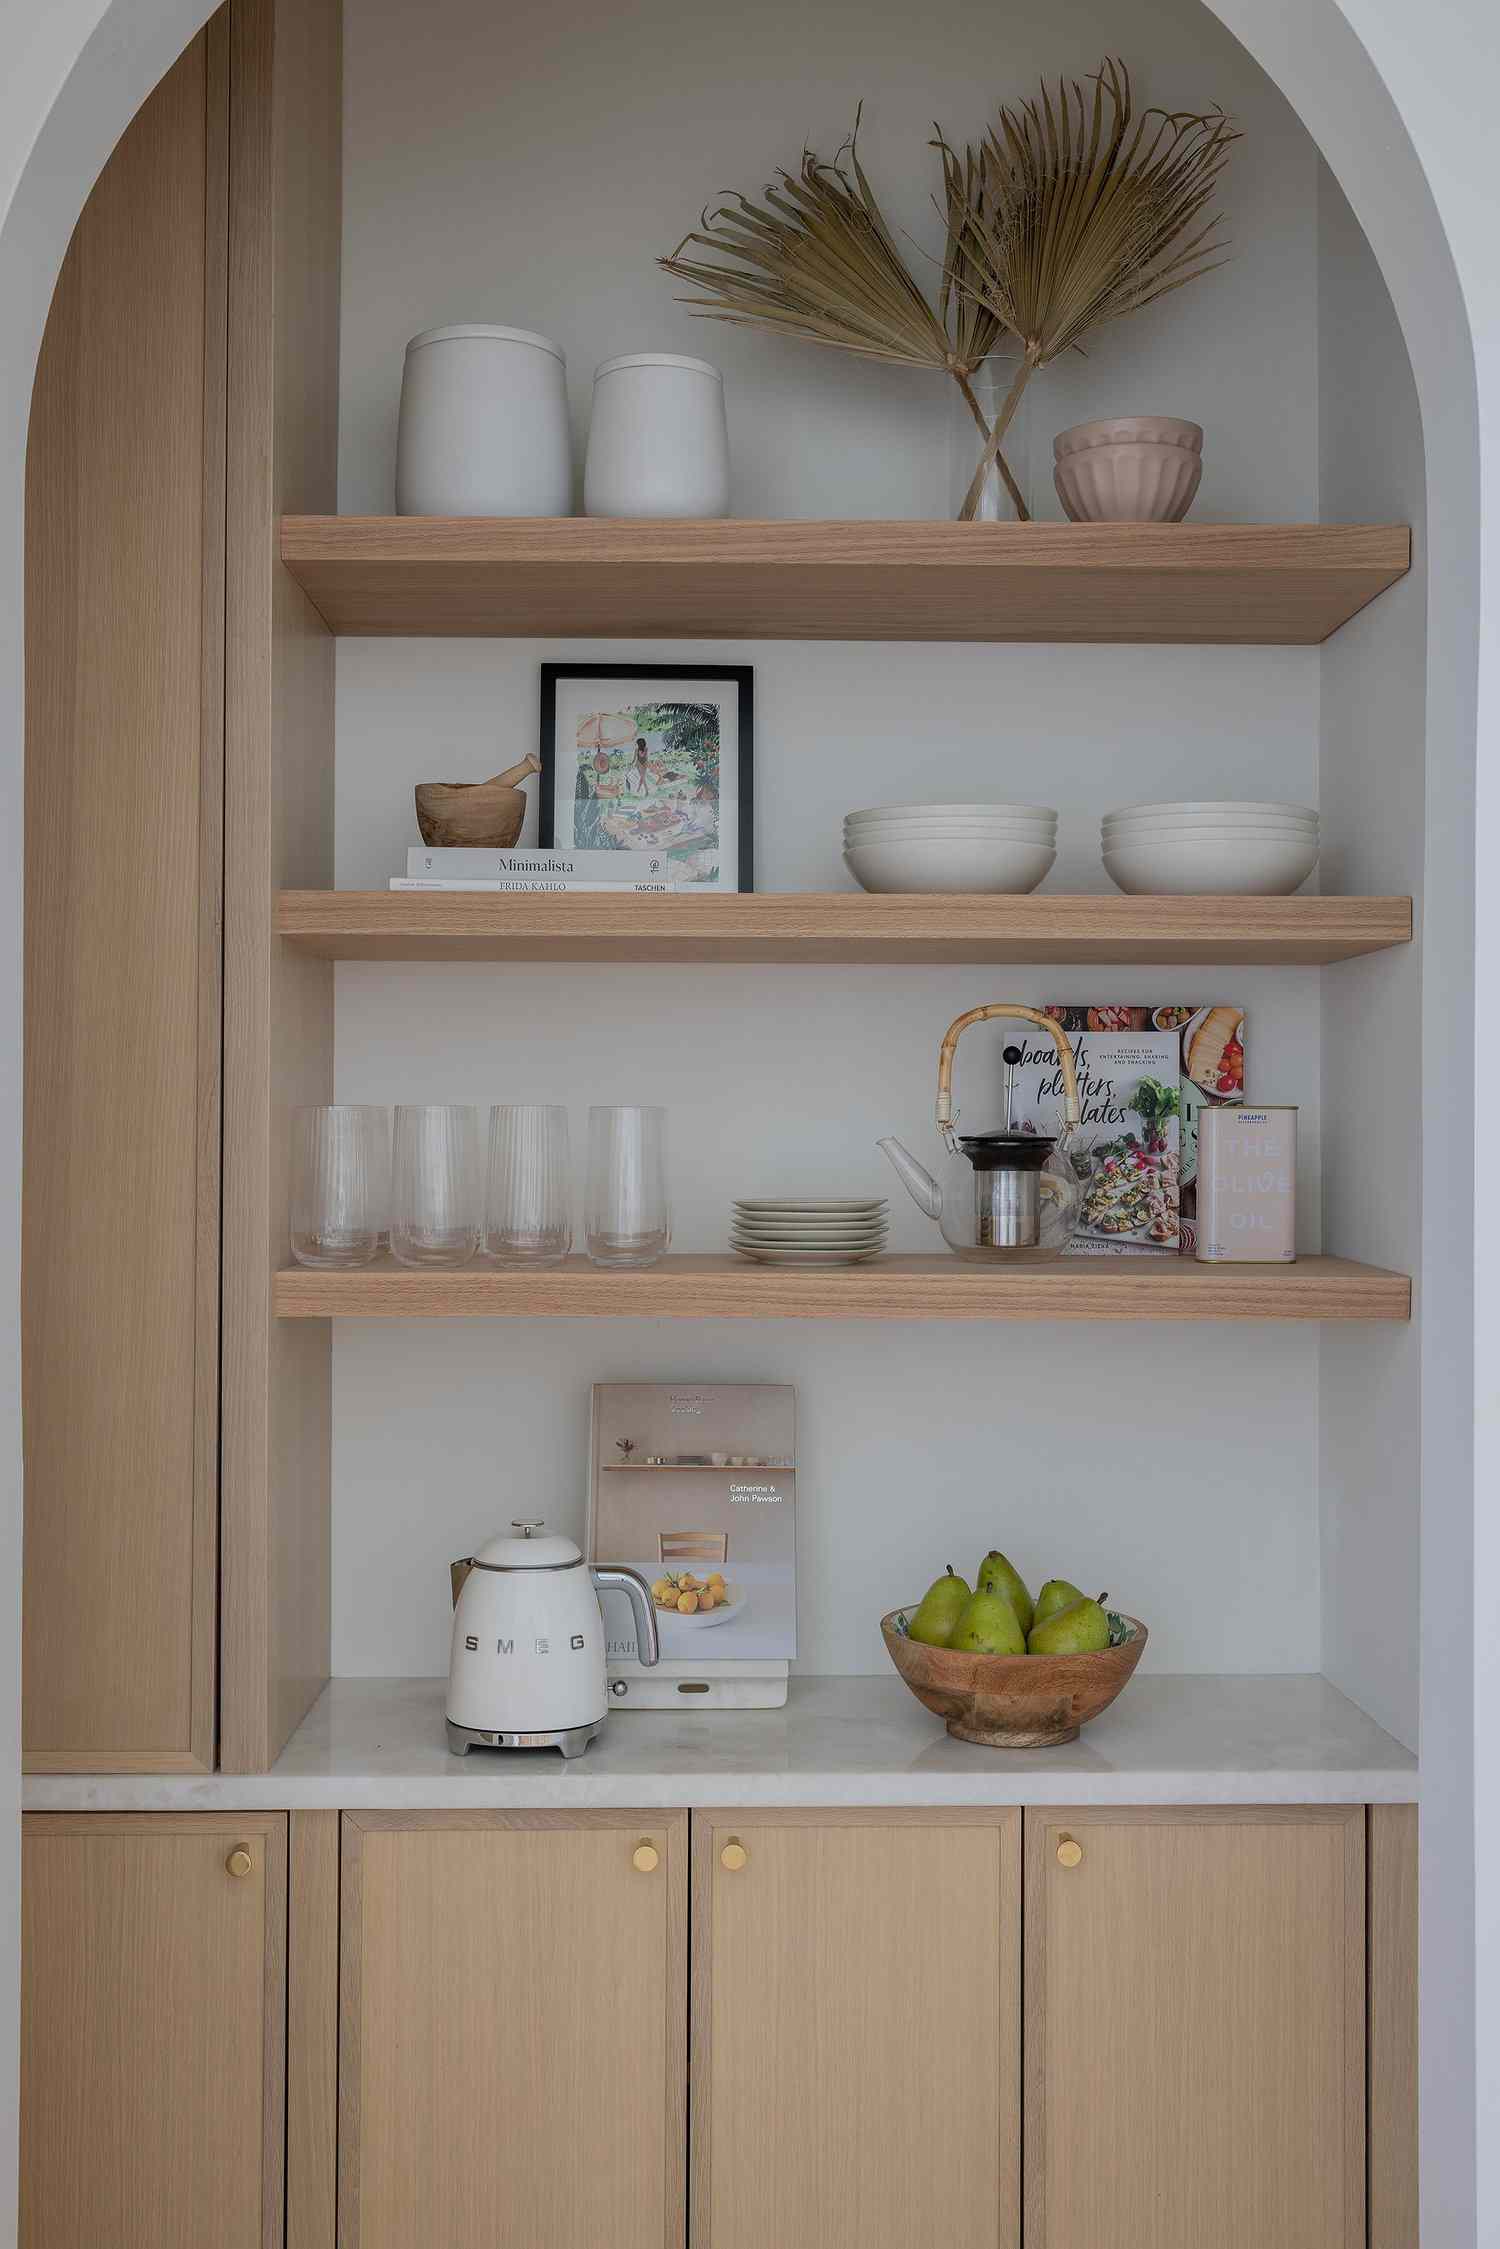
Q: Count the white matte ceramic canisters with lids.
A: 2